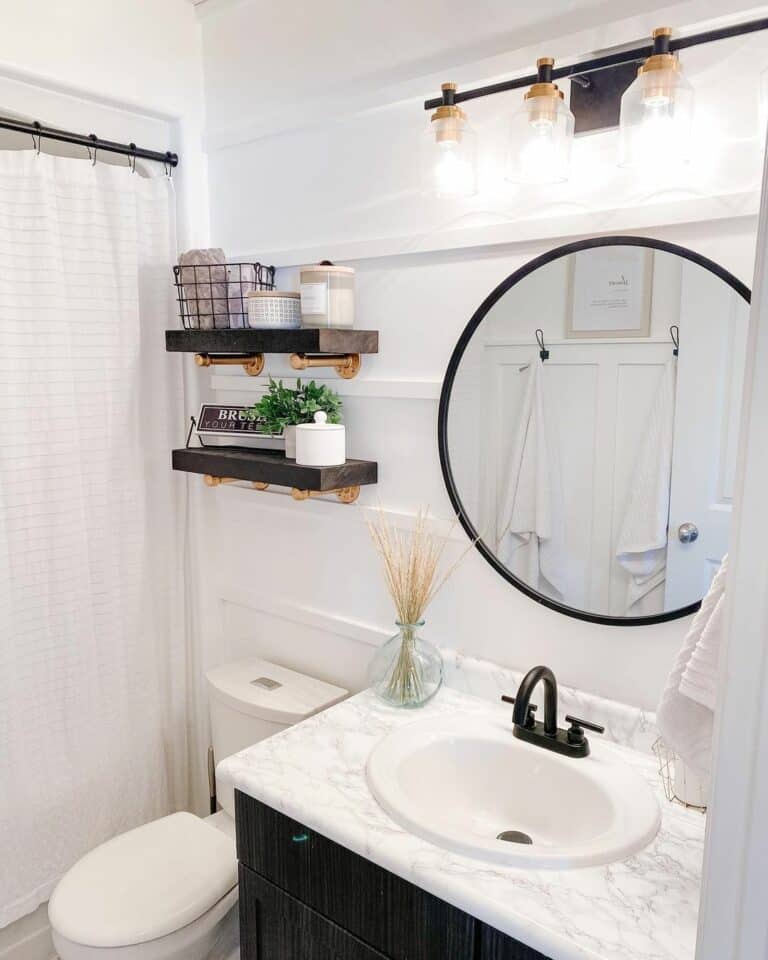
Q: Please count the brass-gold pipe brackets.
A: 4